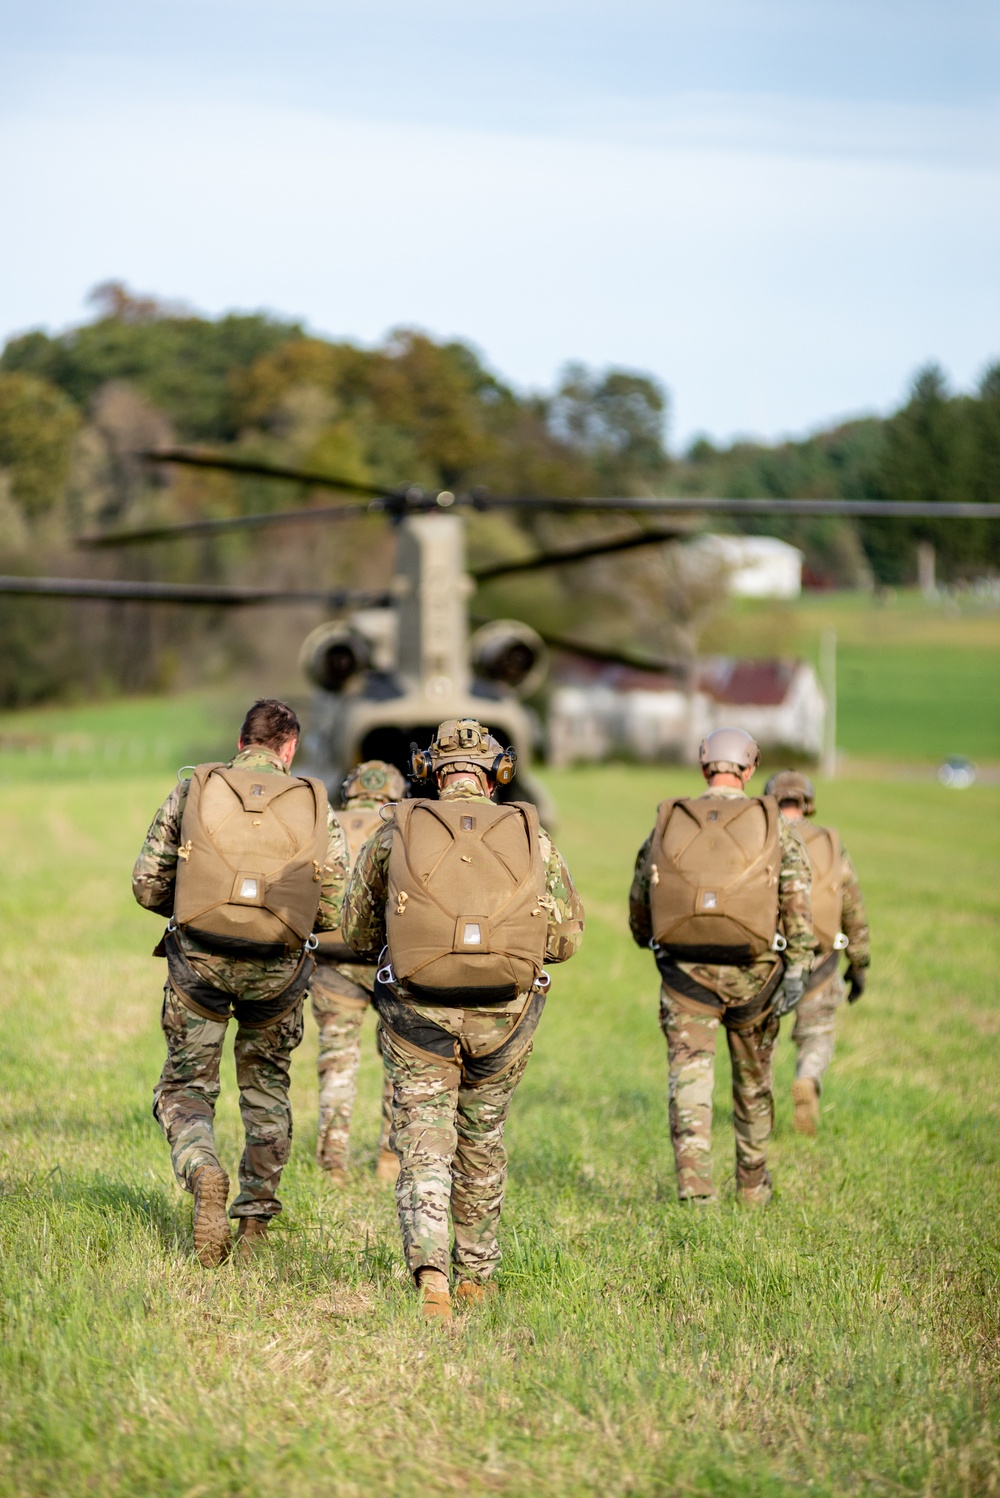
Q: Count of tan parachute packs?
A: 5